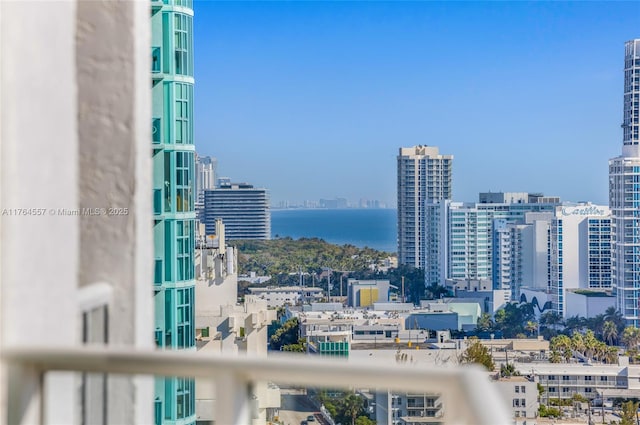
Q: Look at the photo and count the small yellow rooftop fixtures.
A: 3